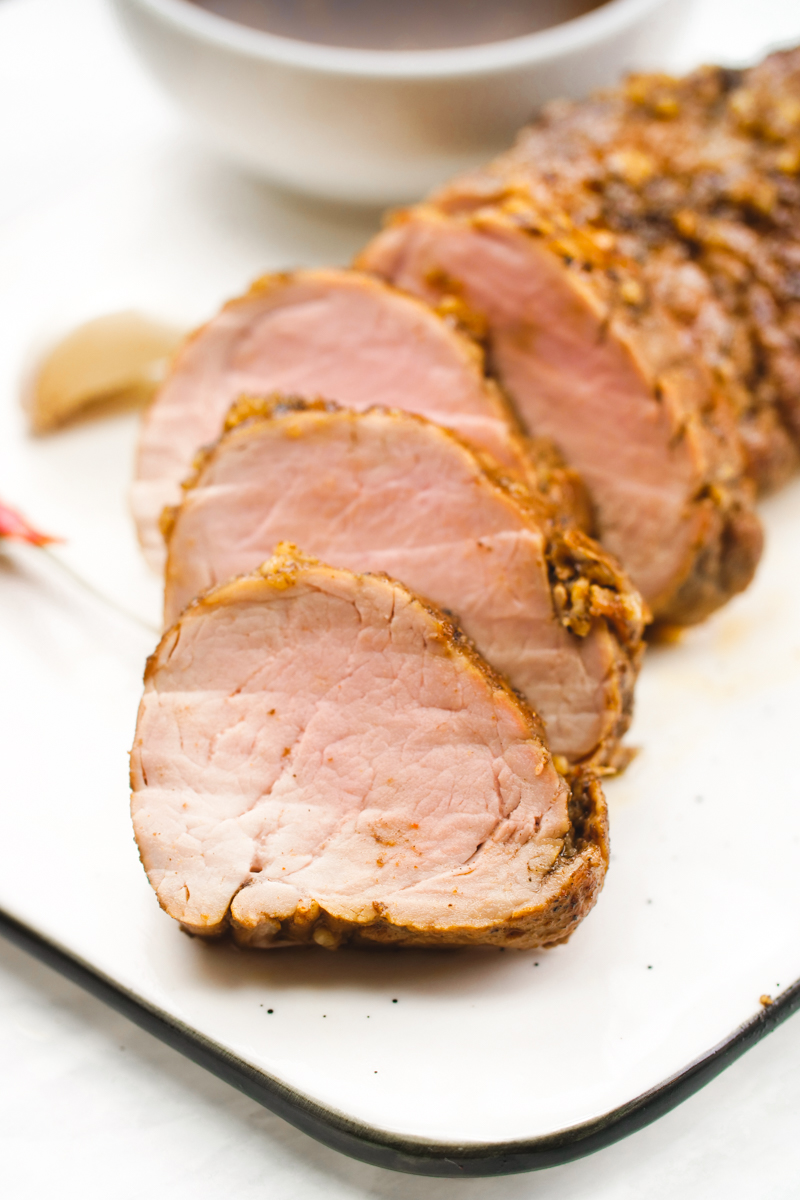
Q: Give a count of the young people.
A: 0